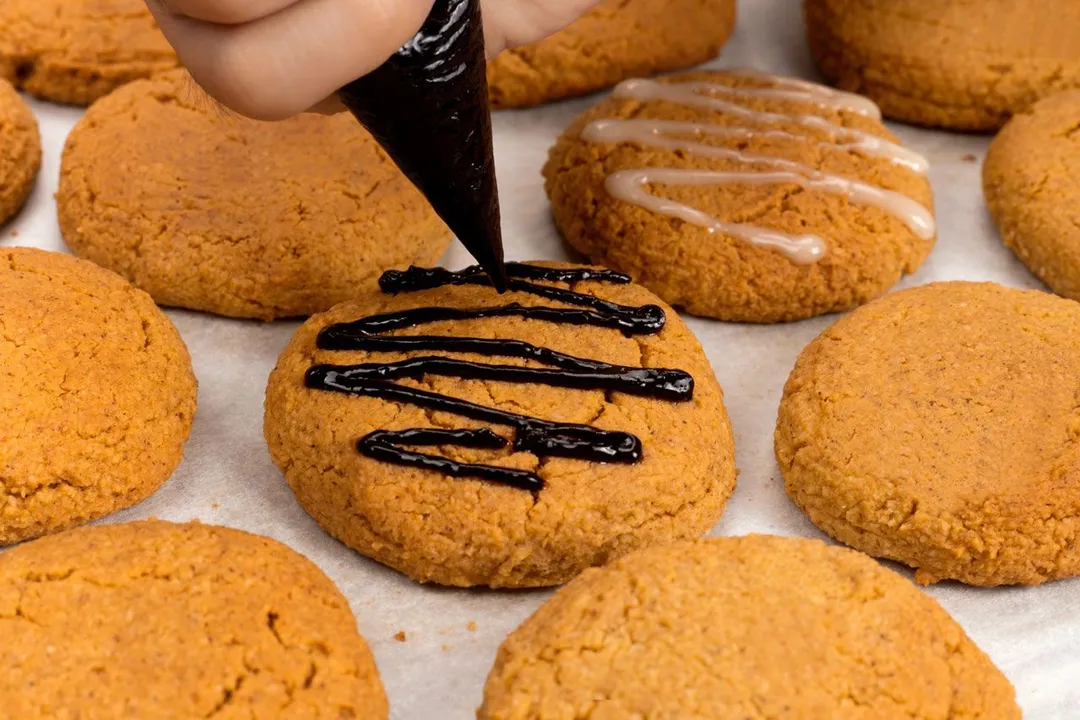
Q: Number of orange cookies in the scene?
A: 12